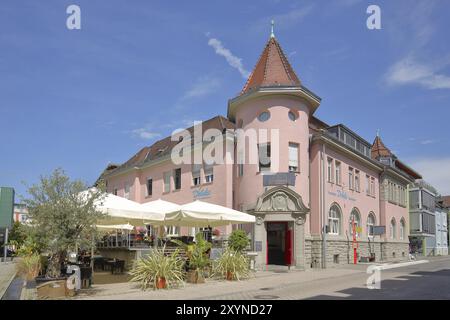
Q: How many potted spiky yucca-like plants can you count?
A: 2